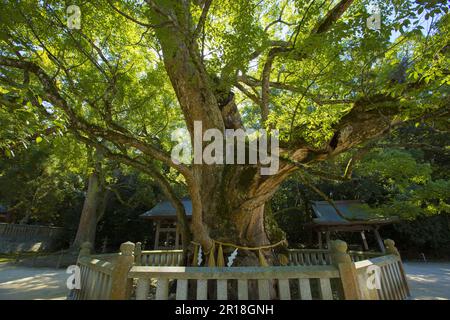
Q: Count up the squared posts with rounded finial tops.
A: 5